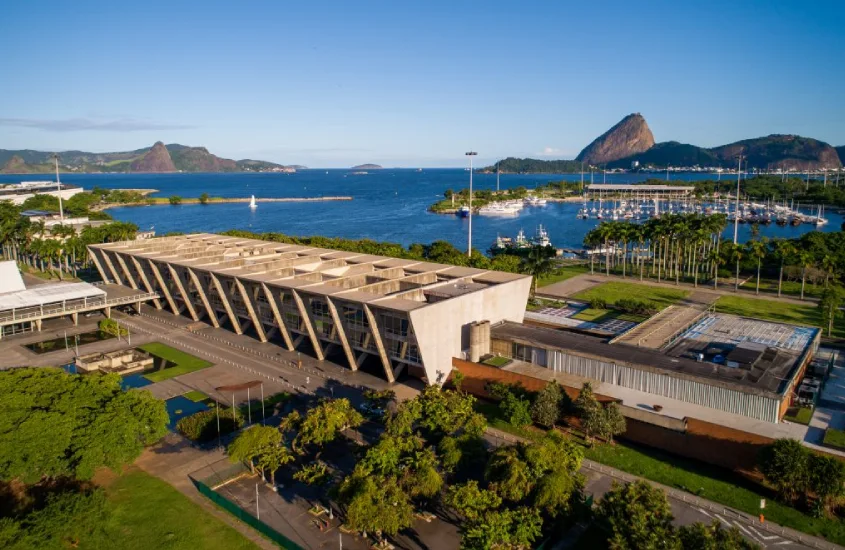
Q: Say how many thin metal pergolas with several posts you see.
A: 1